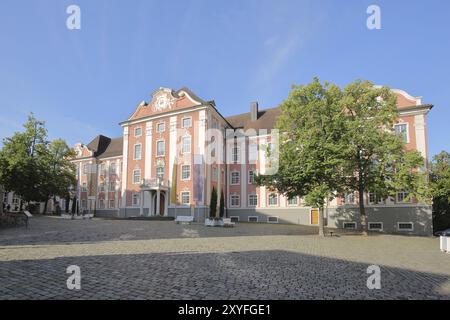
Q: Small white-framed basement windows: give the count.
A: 6